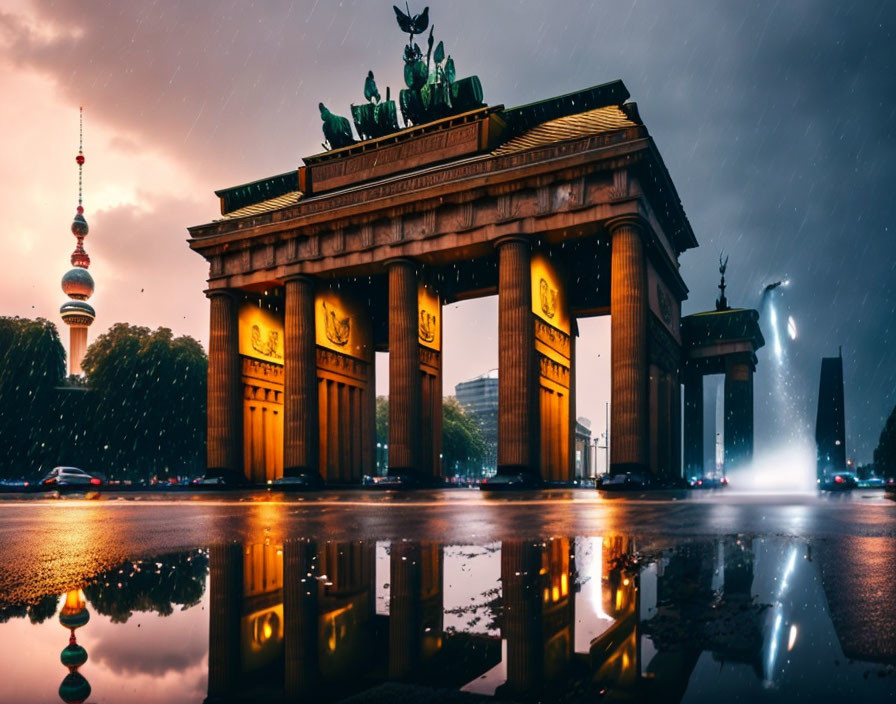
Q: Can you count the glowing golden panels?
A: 4